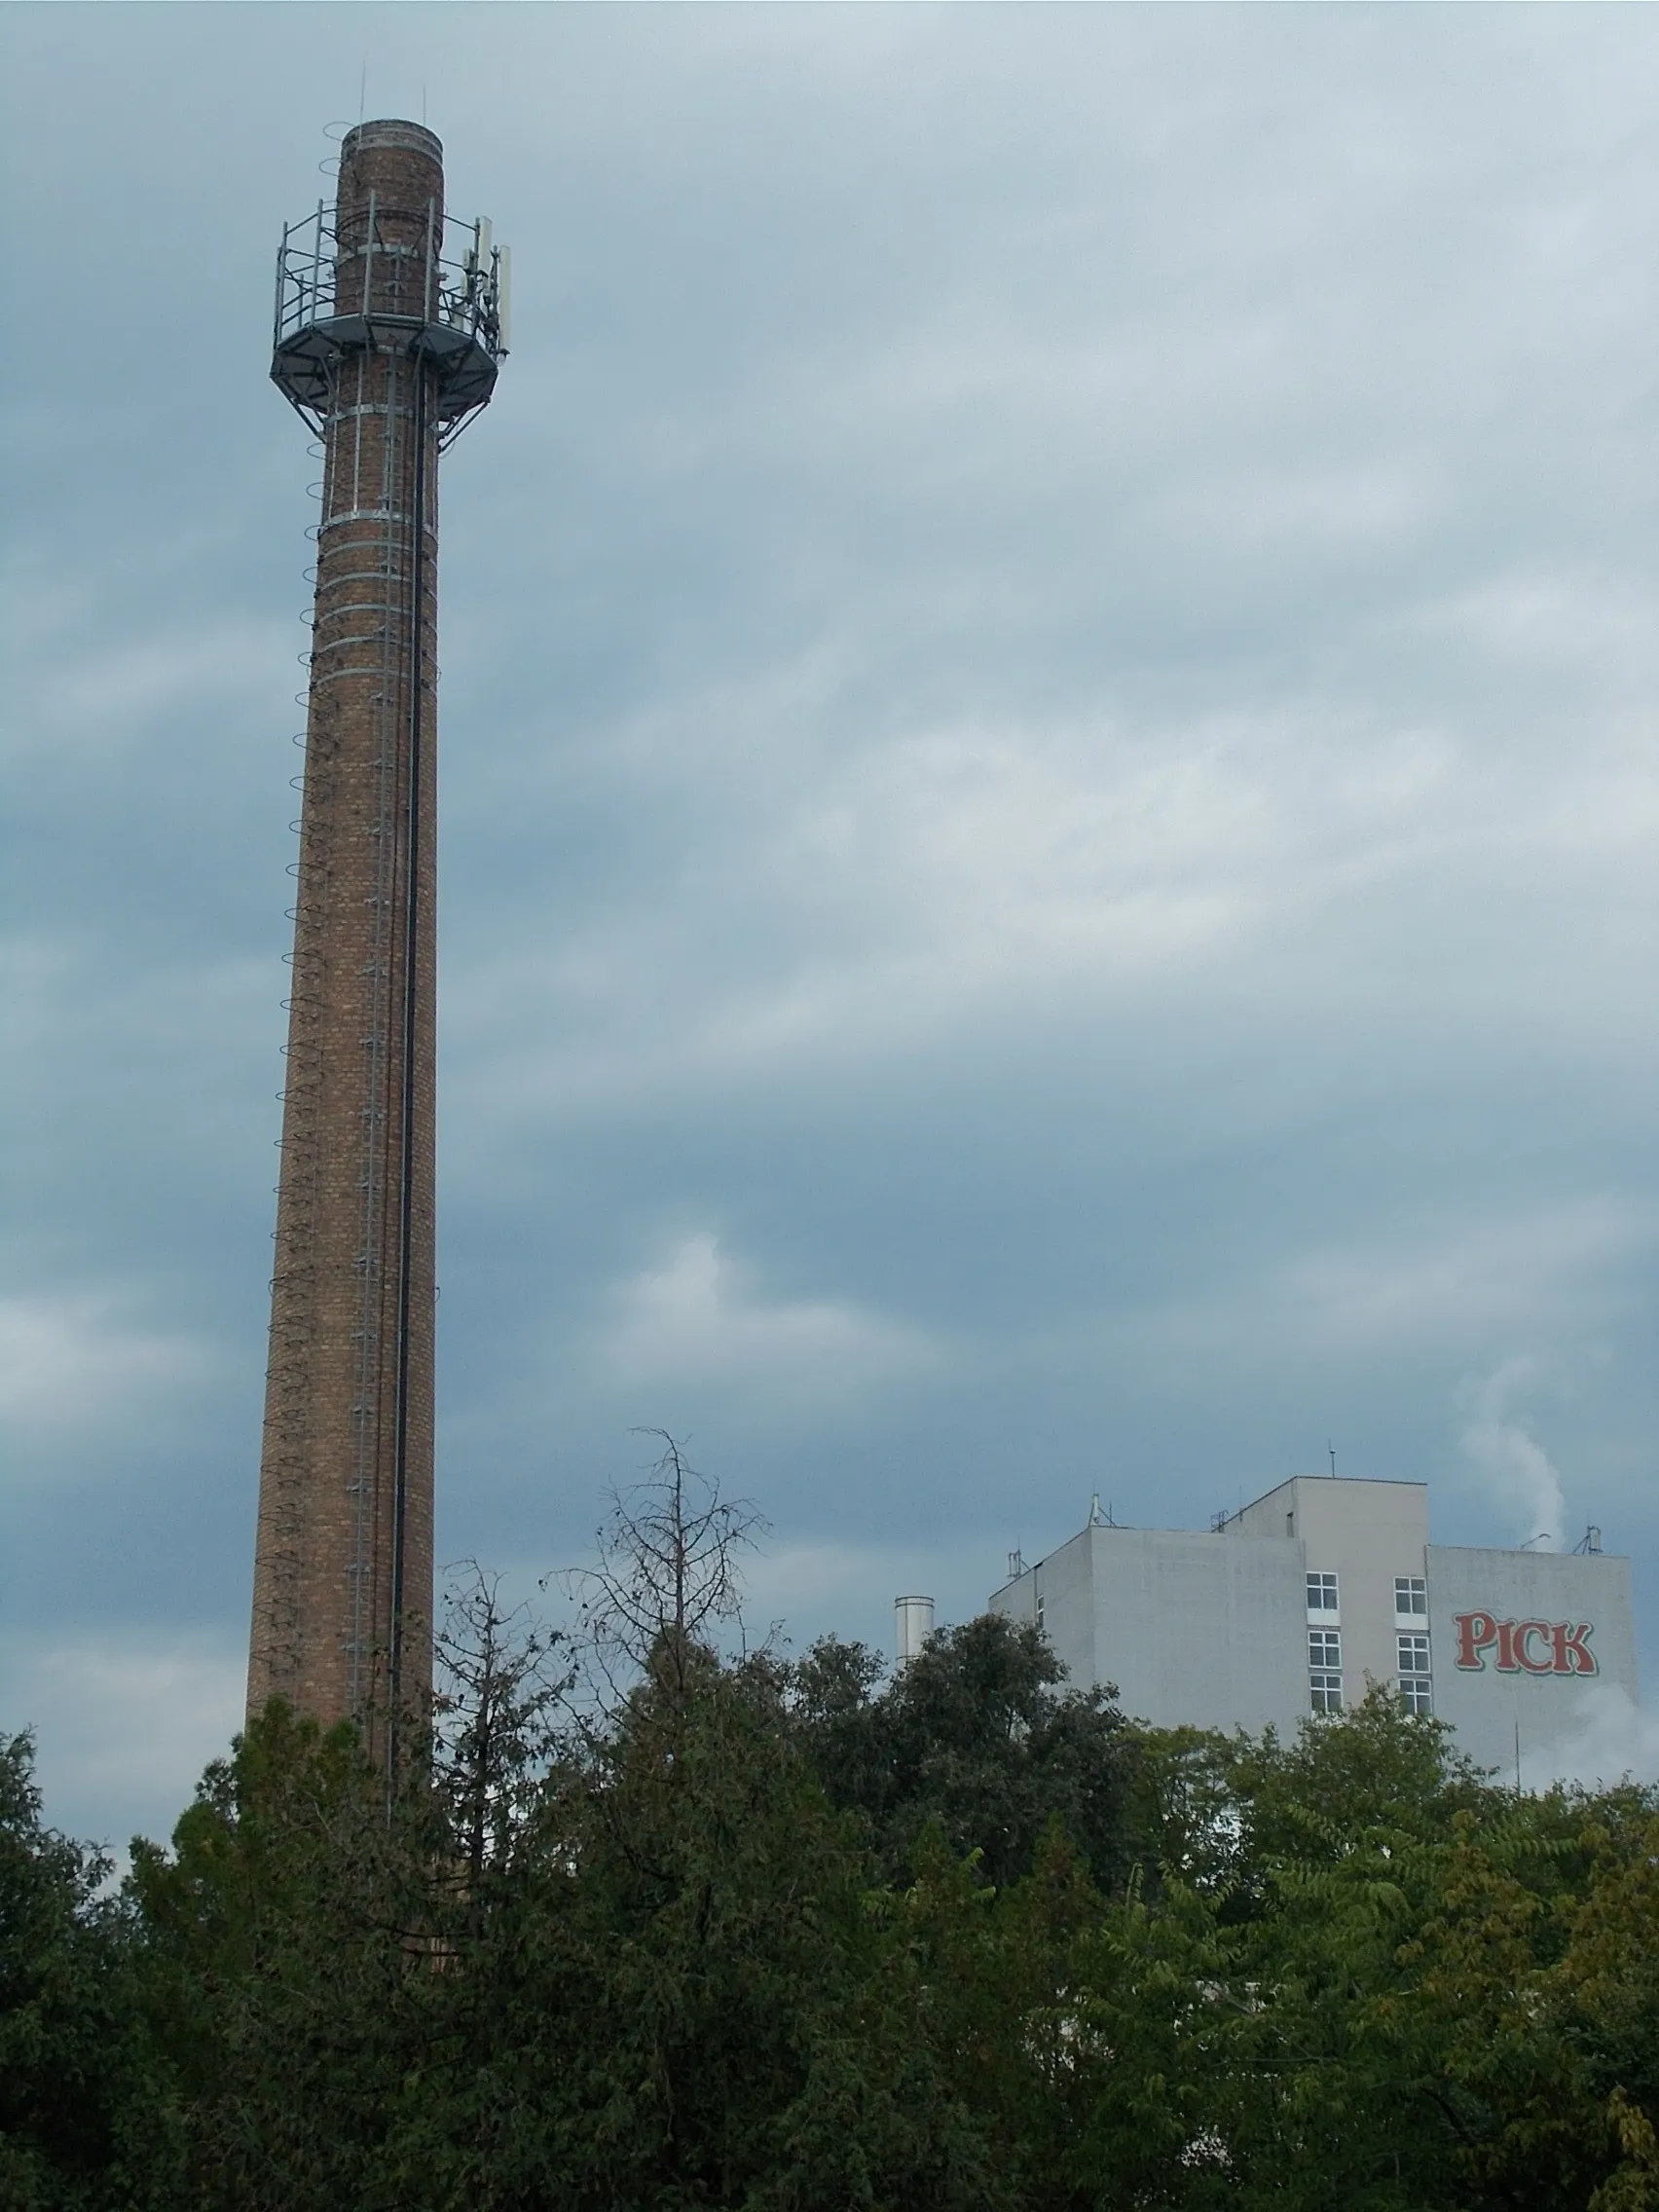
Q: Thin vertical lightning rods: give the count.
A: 2